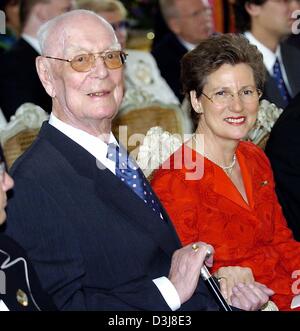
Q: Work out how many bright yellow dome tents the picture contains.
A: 0